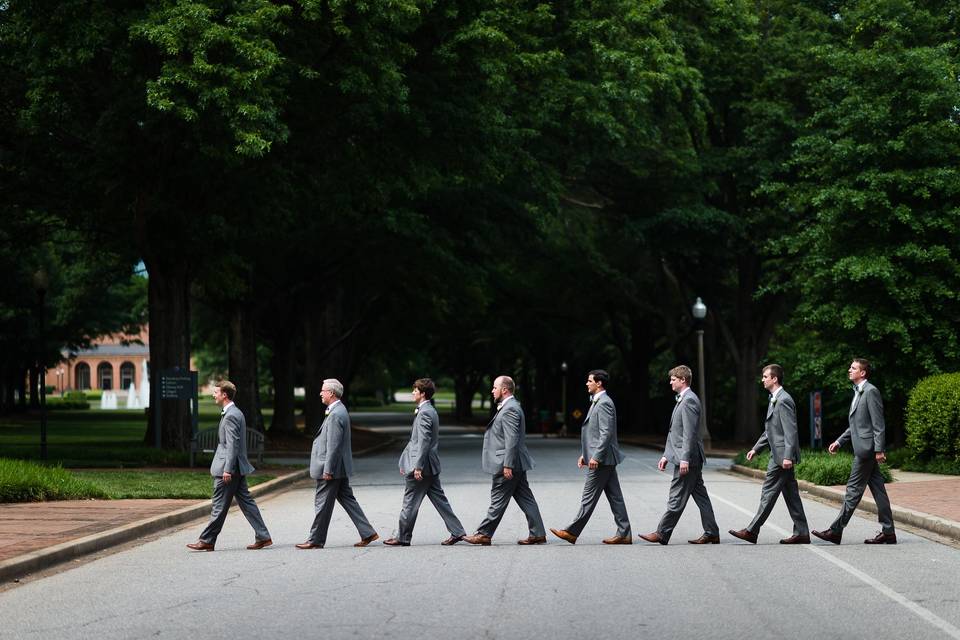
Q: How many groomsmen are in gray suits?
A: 8